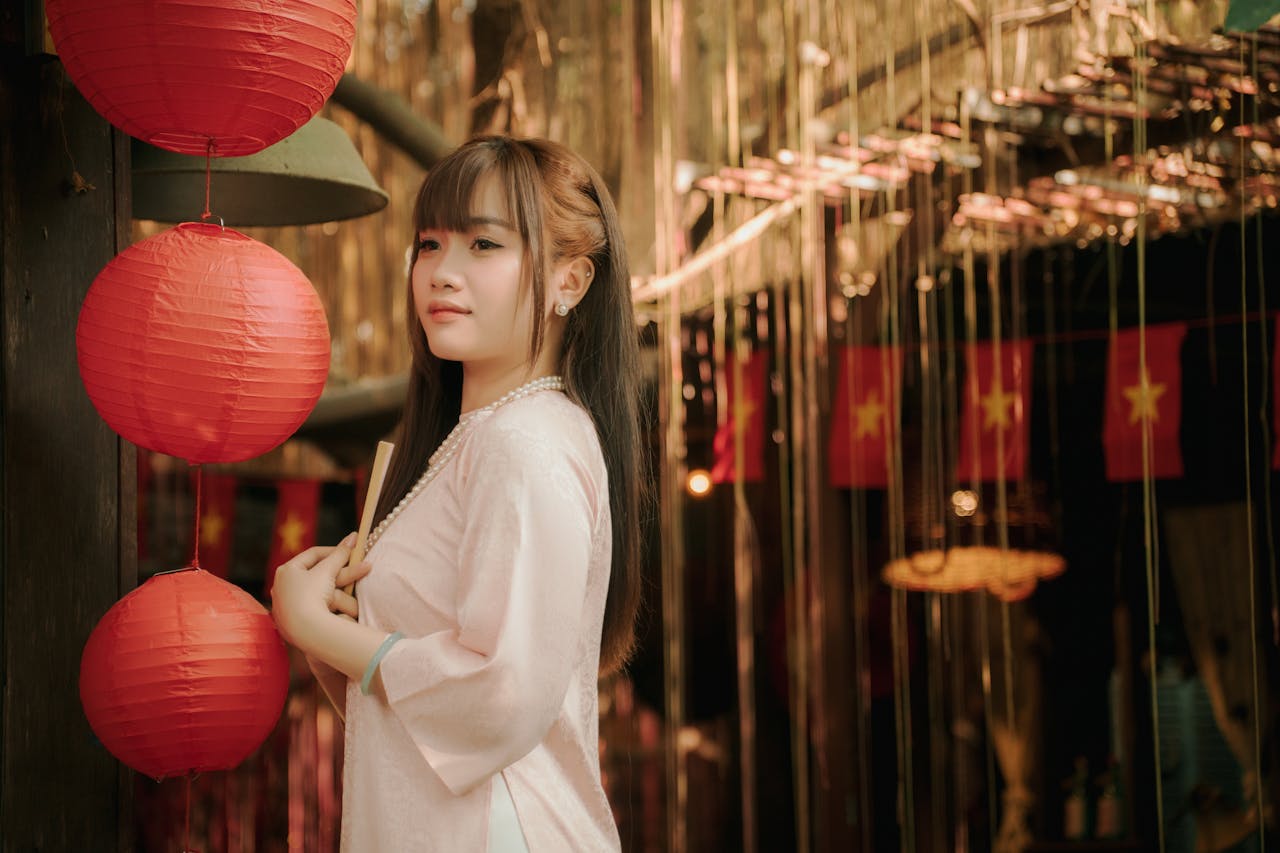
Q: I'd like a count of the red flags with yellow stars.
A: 6